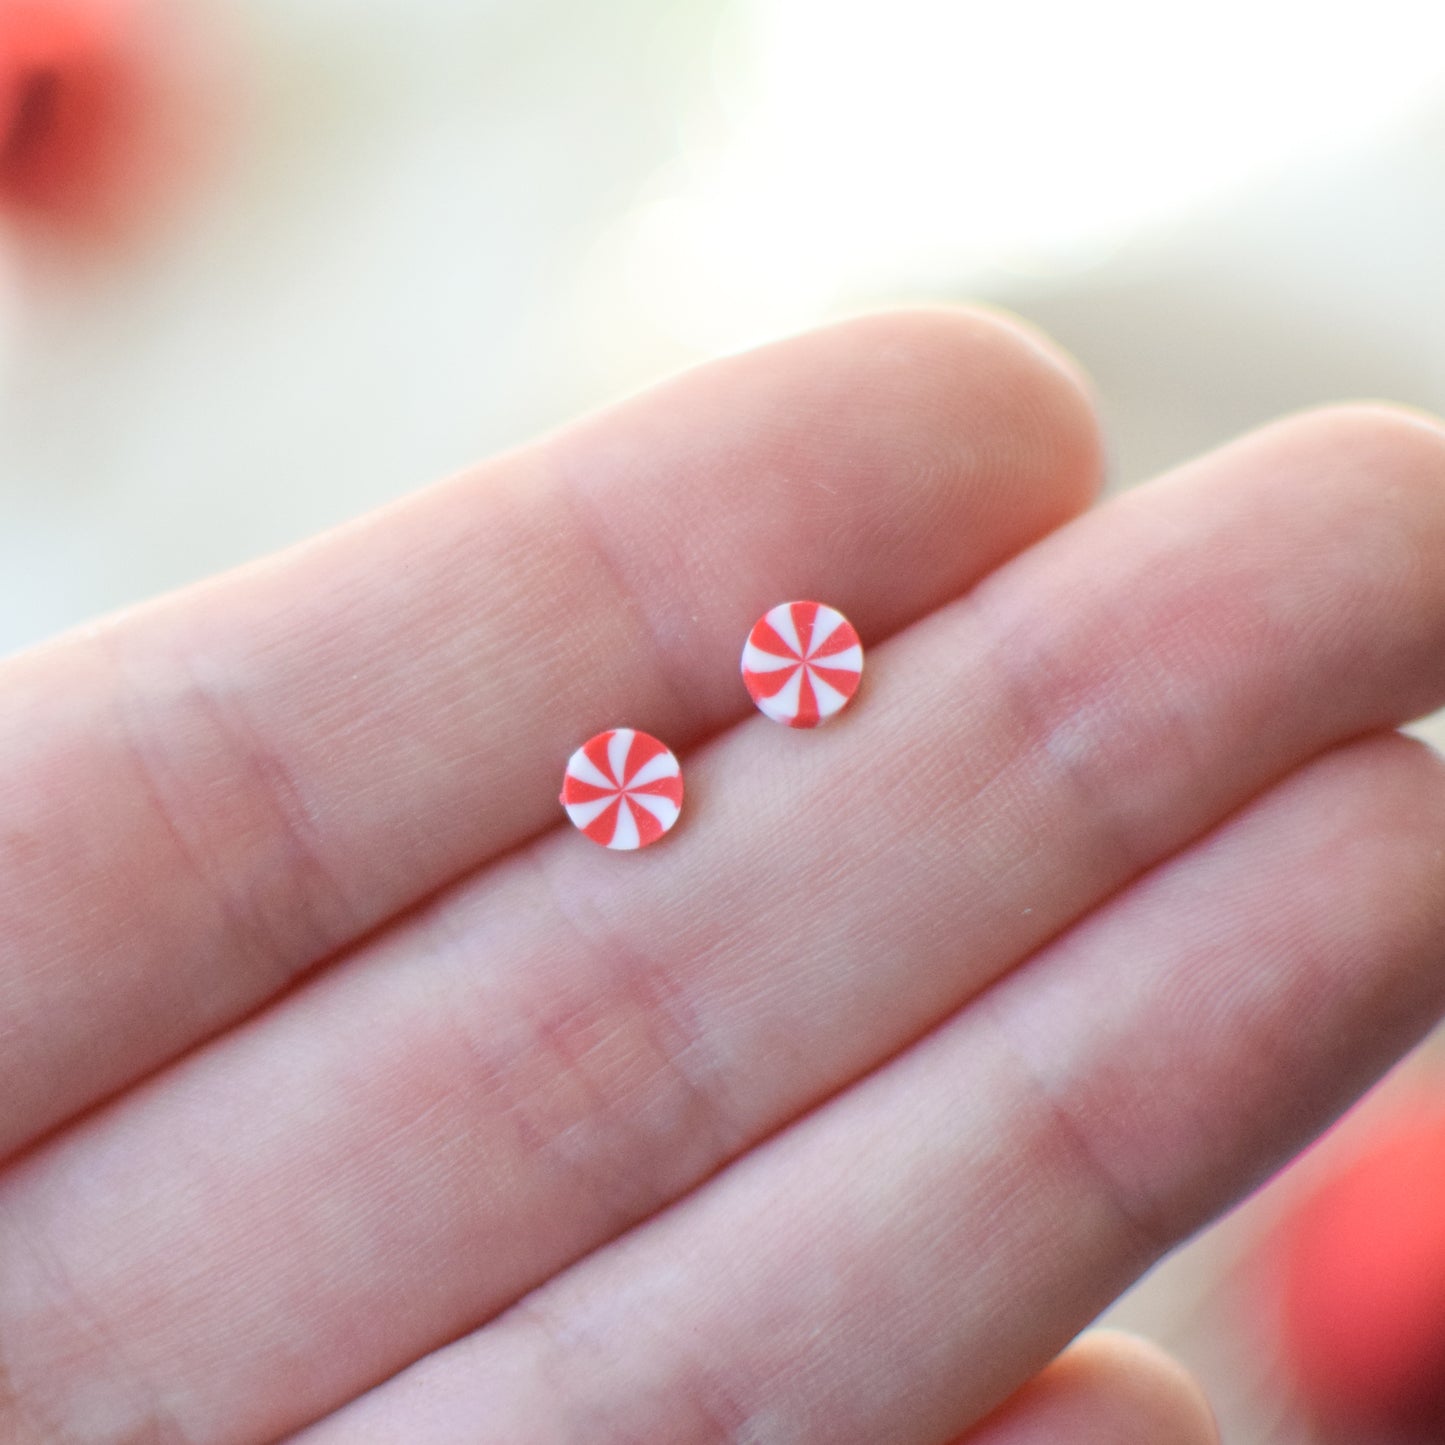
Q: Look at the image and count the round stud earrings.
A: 2